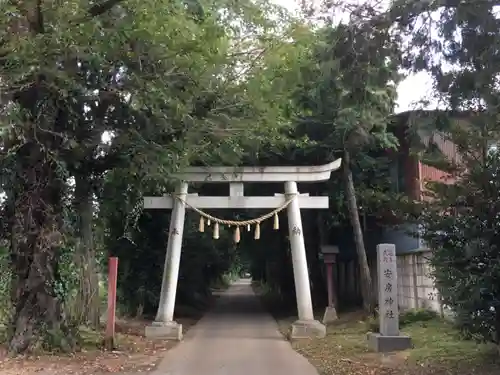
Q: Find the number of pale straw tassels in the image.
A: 5